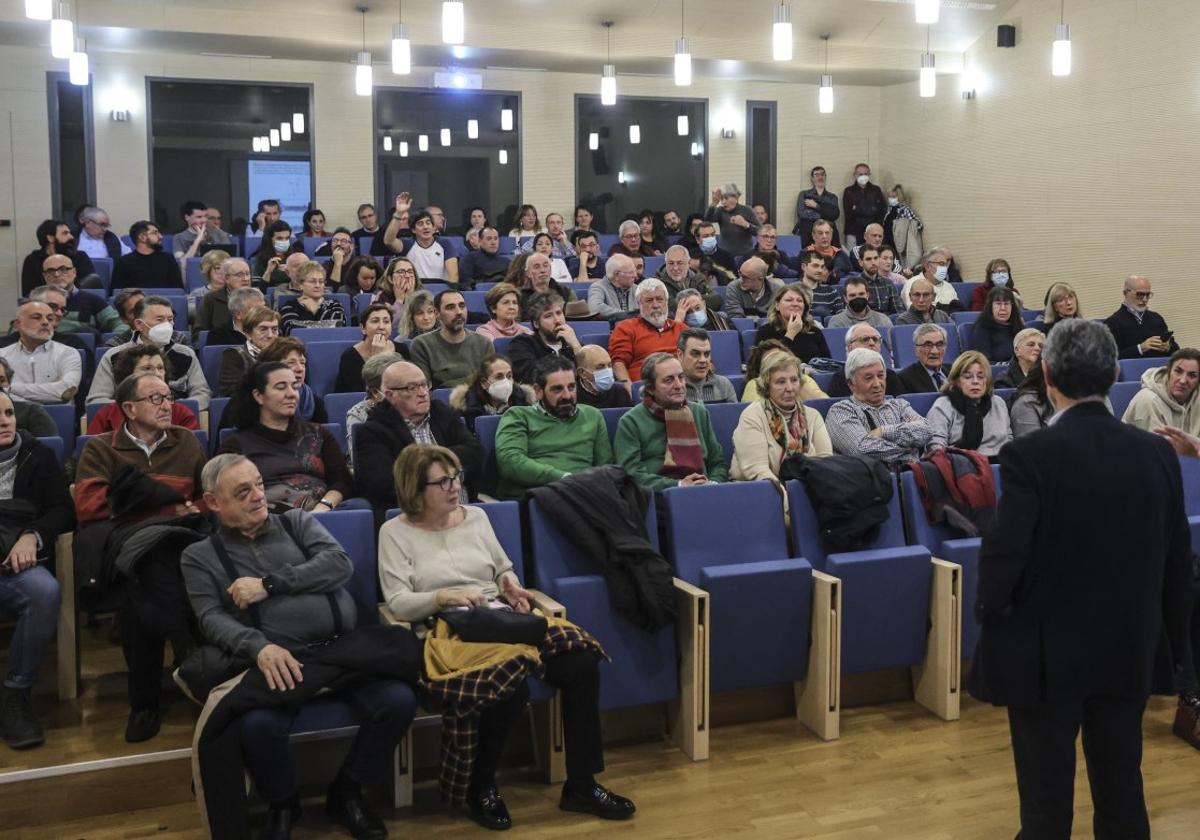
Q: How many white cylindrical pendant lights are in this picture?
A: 13